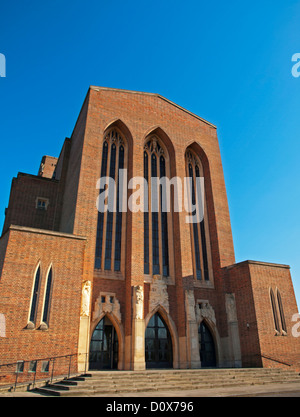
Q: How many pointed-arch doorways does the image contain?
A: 3